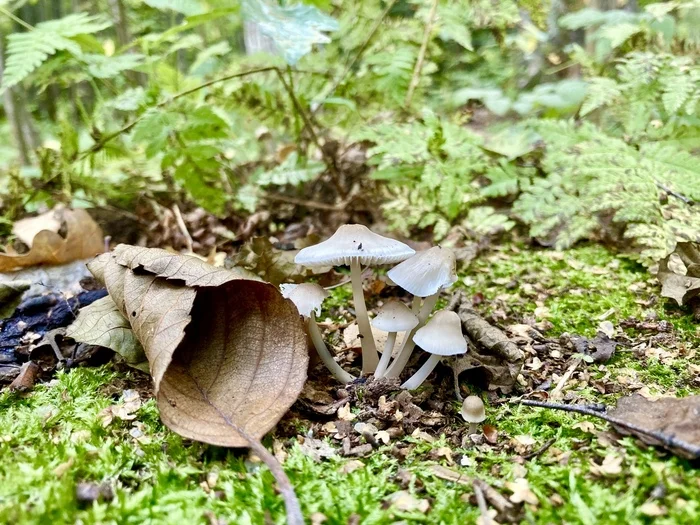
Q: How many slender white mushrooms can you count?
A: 6